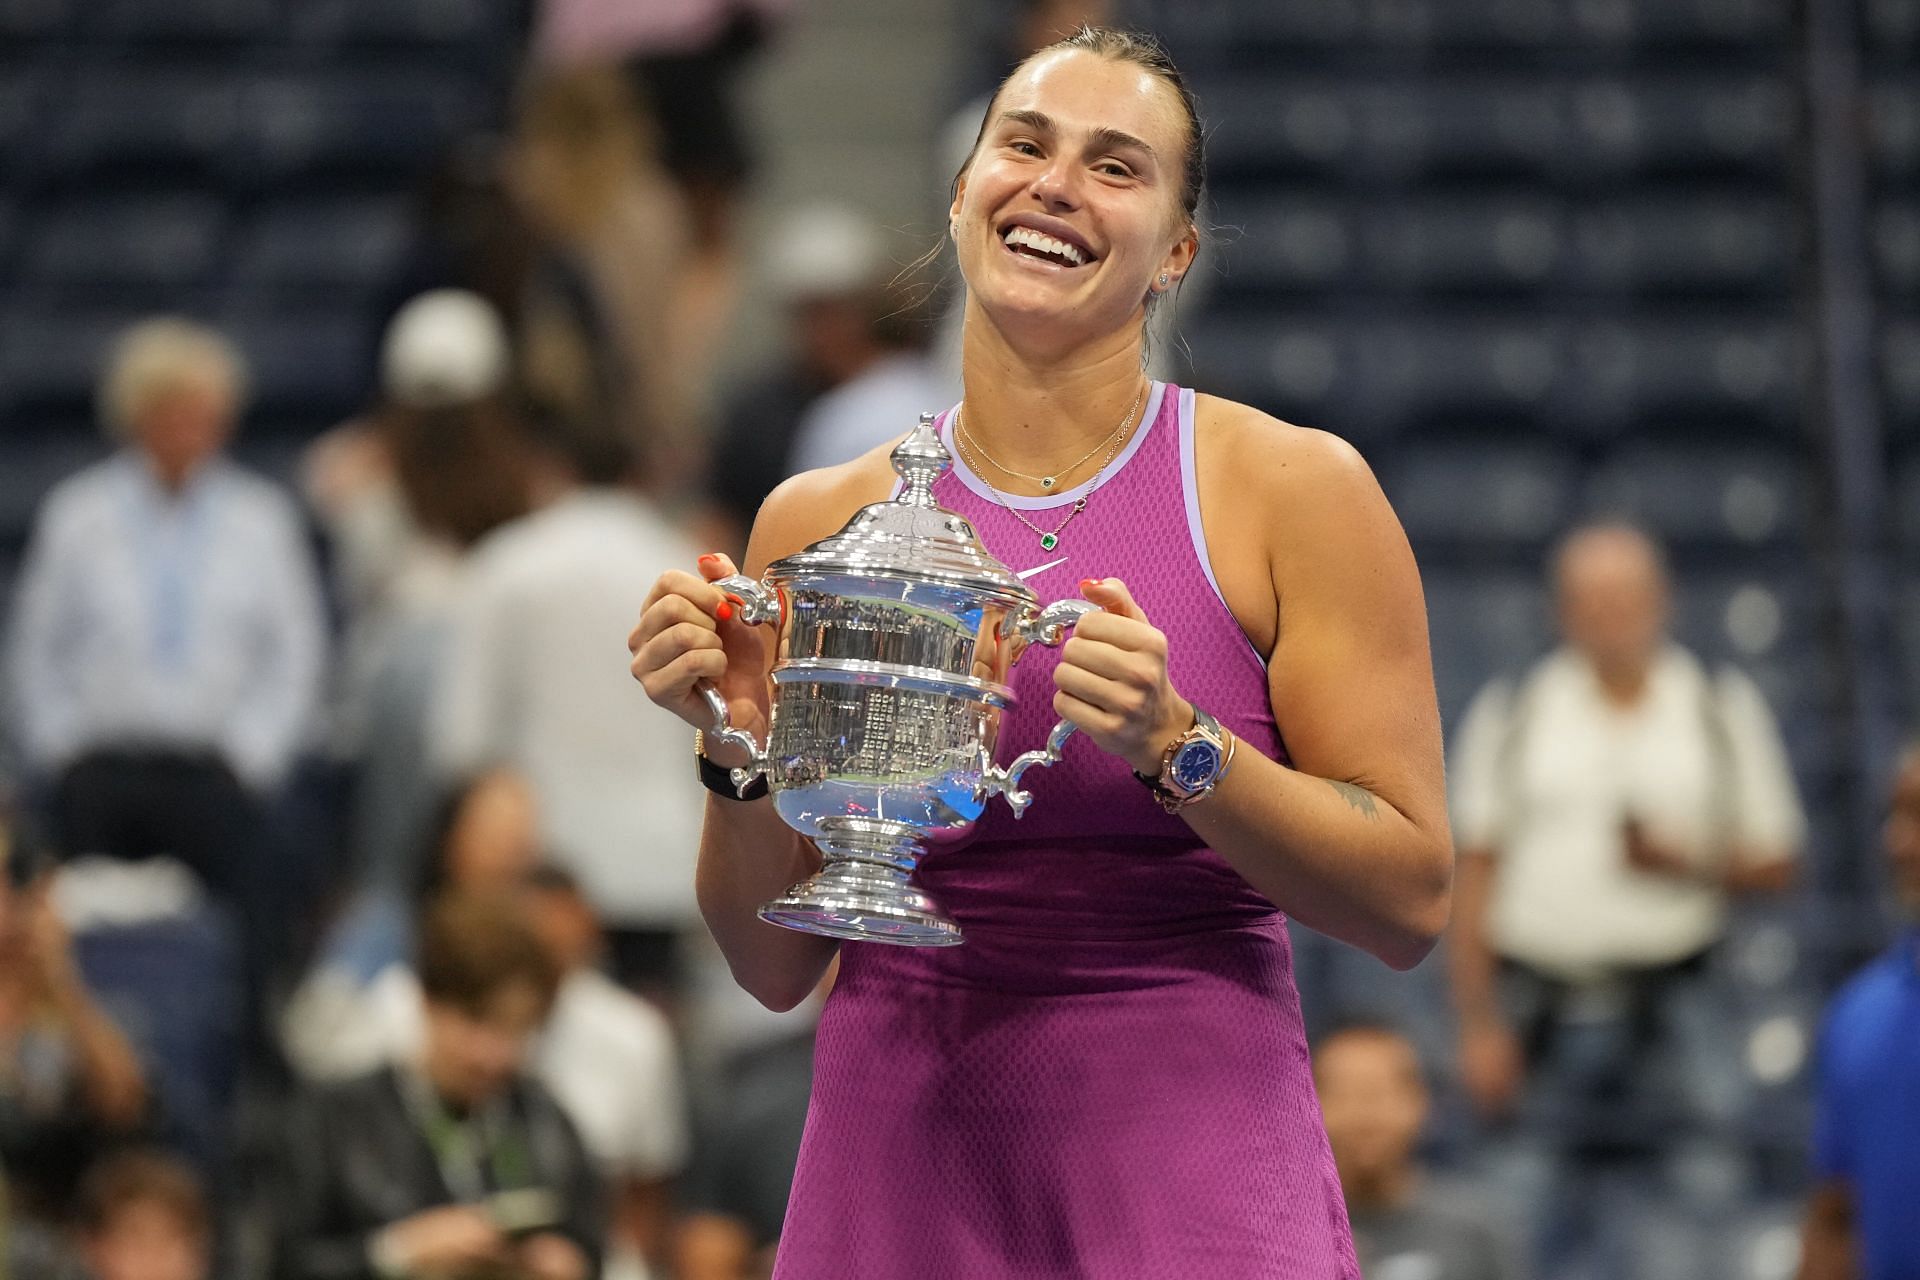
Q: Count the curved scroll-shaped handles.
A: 2